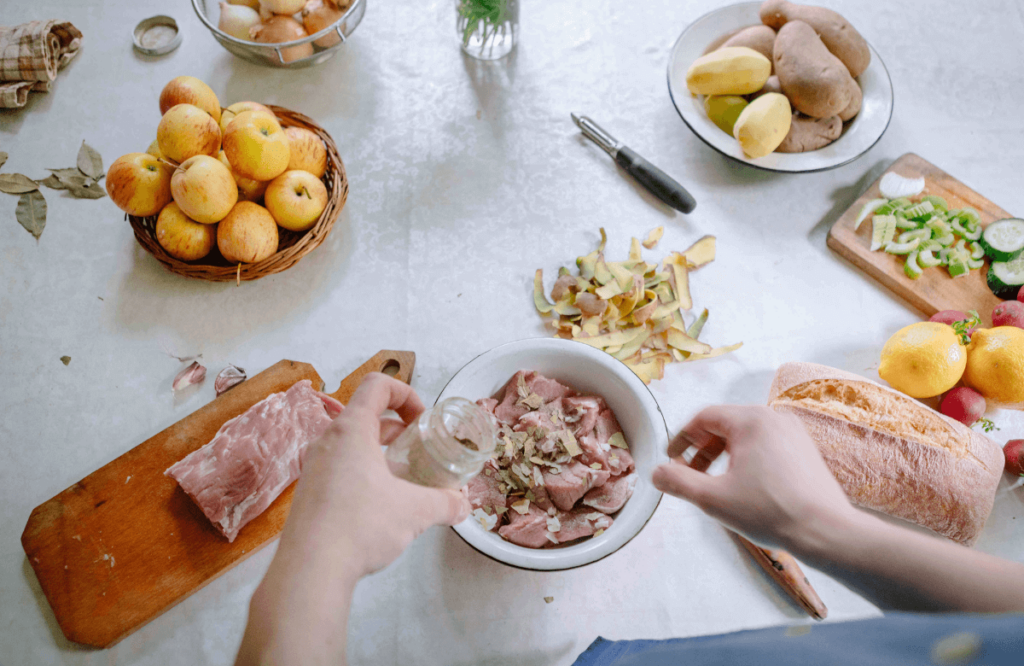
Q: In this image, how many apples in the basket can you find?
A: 12